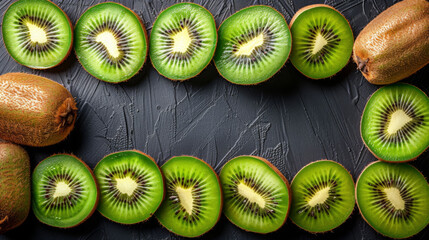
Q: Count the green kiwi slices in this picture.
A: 12